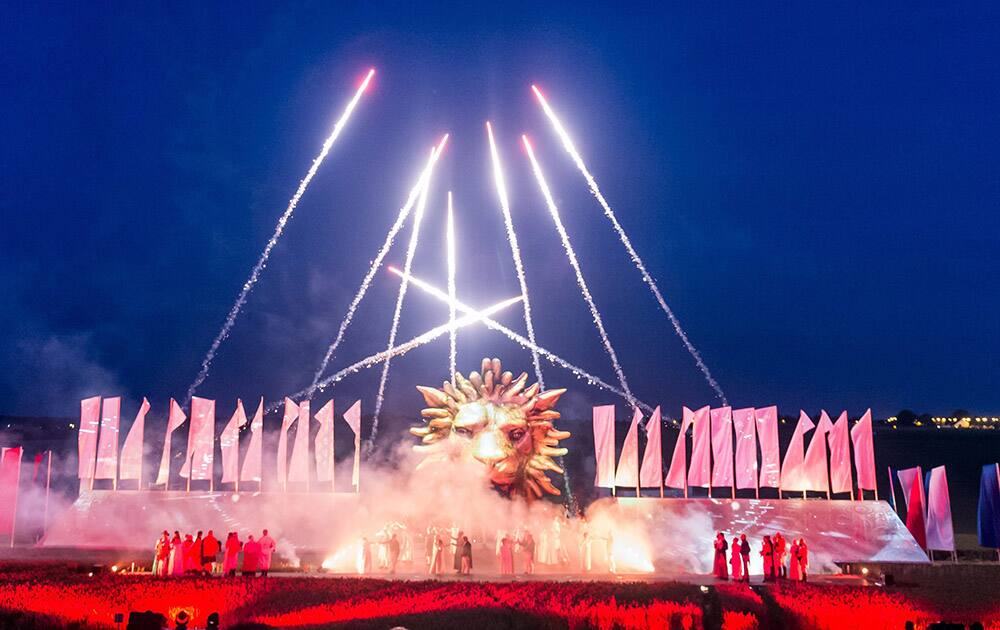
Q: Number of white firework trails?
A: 9